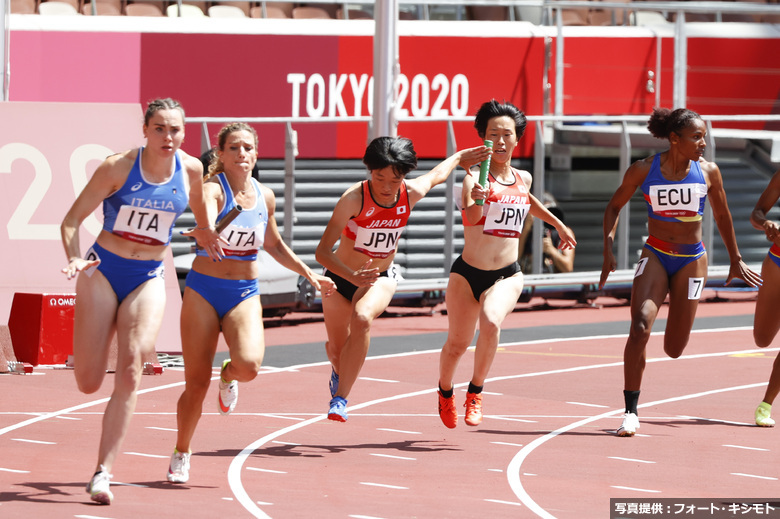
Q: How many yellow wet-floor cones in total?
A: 0